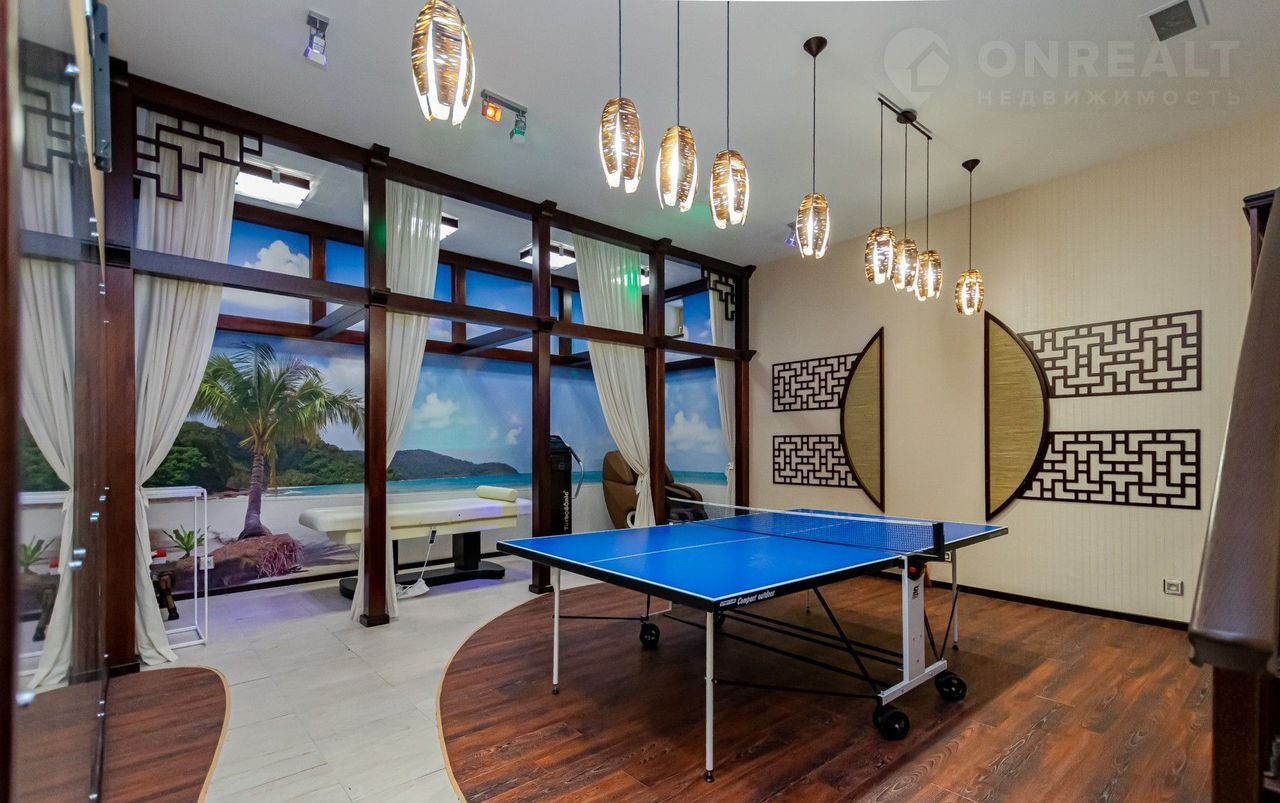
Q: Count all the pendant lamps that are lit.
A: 9